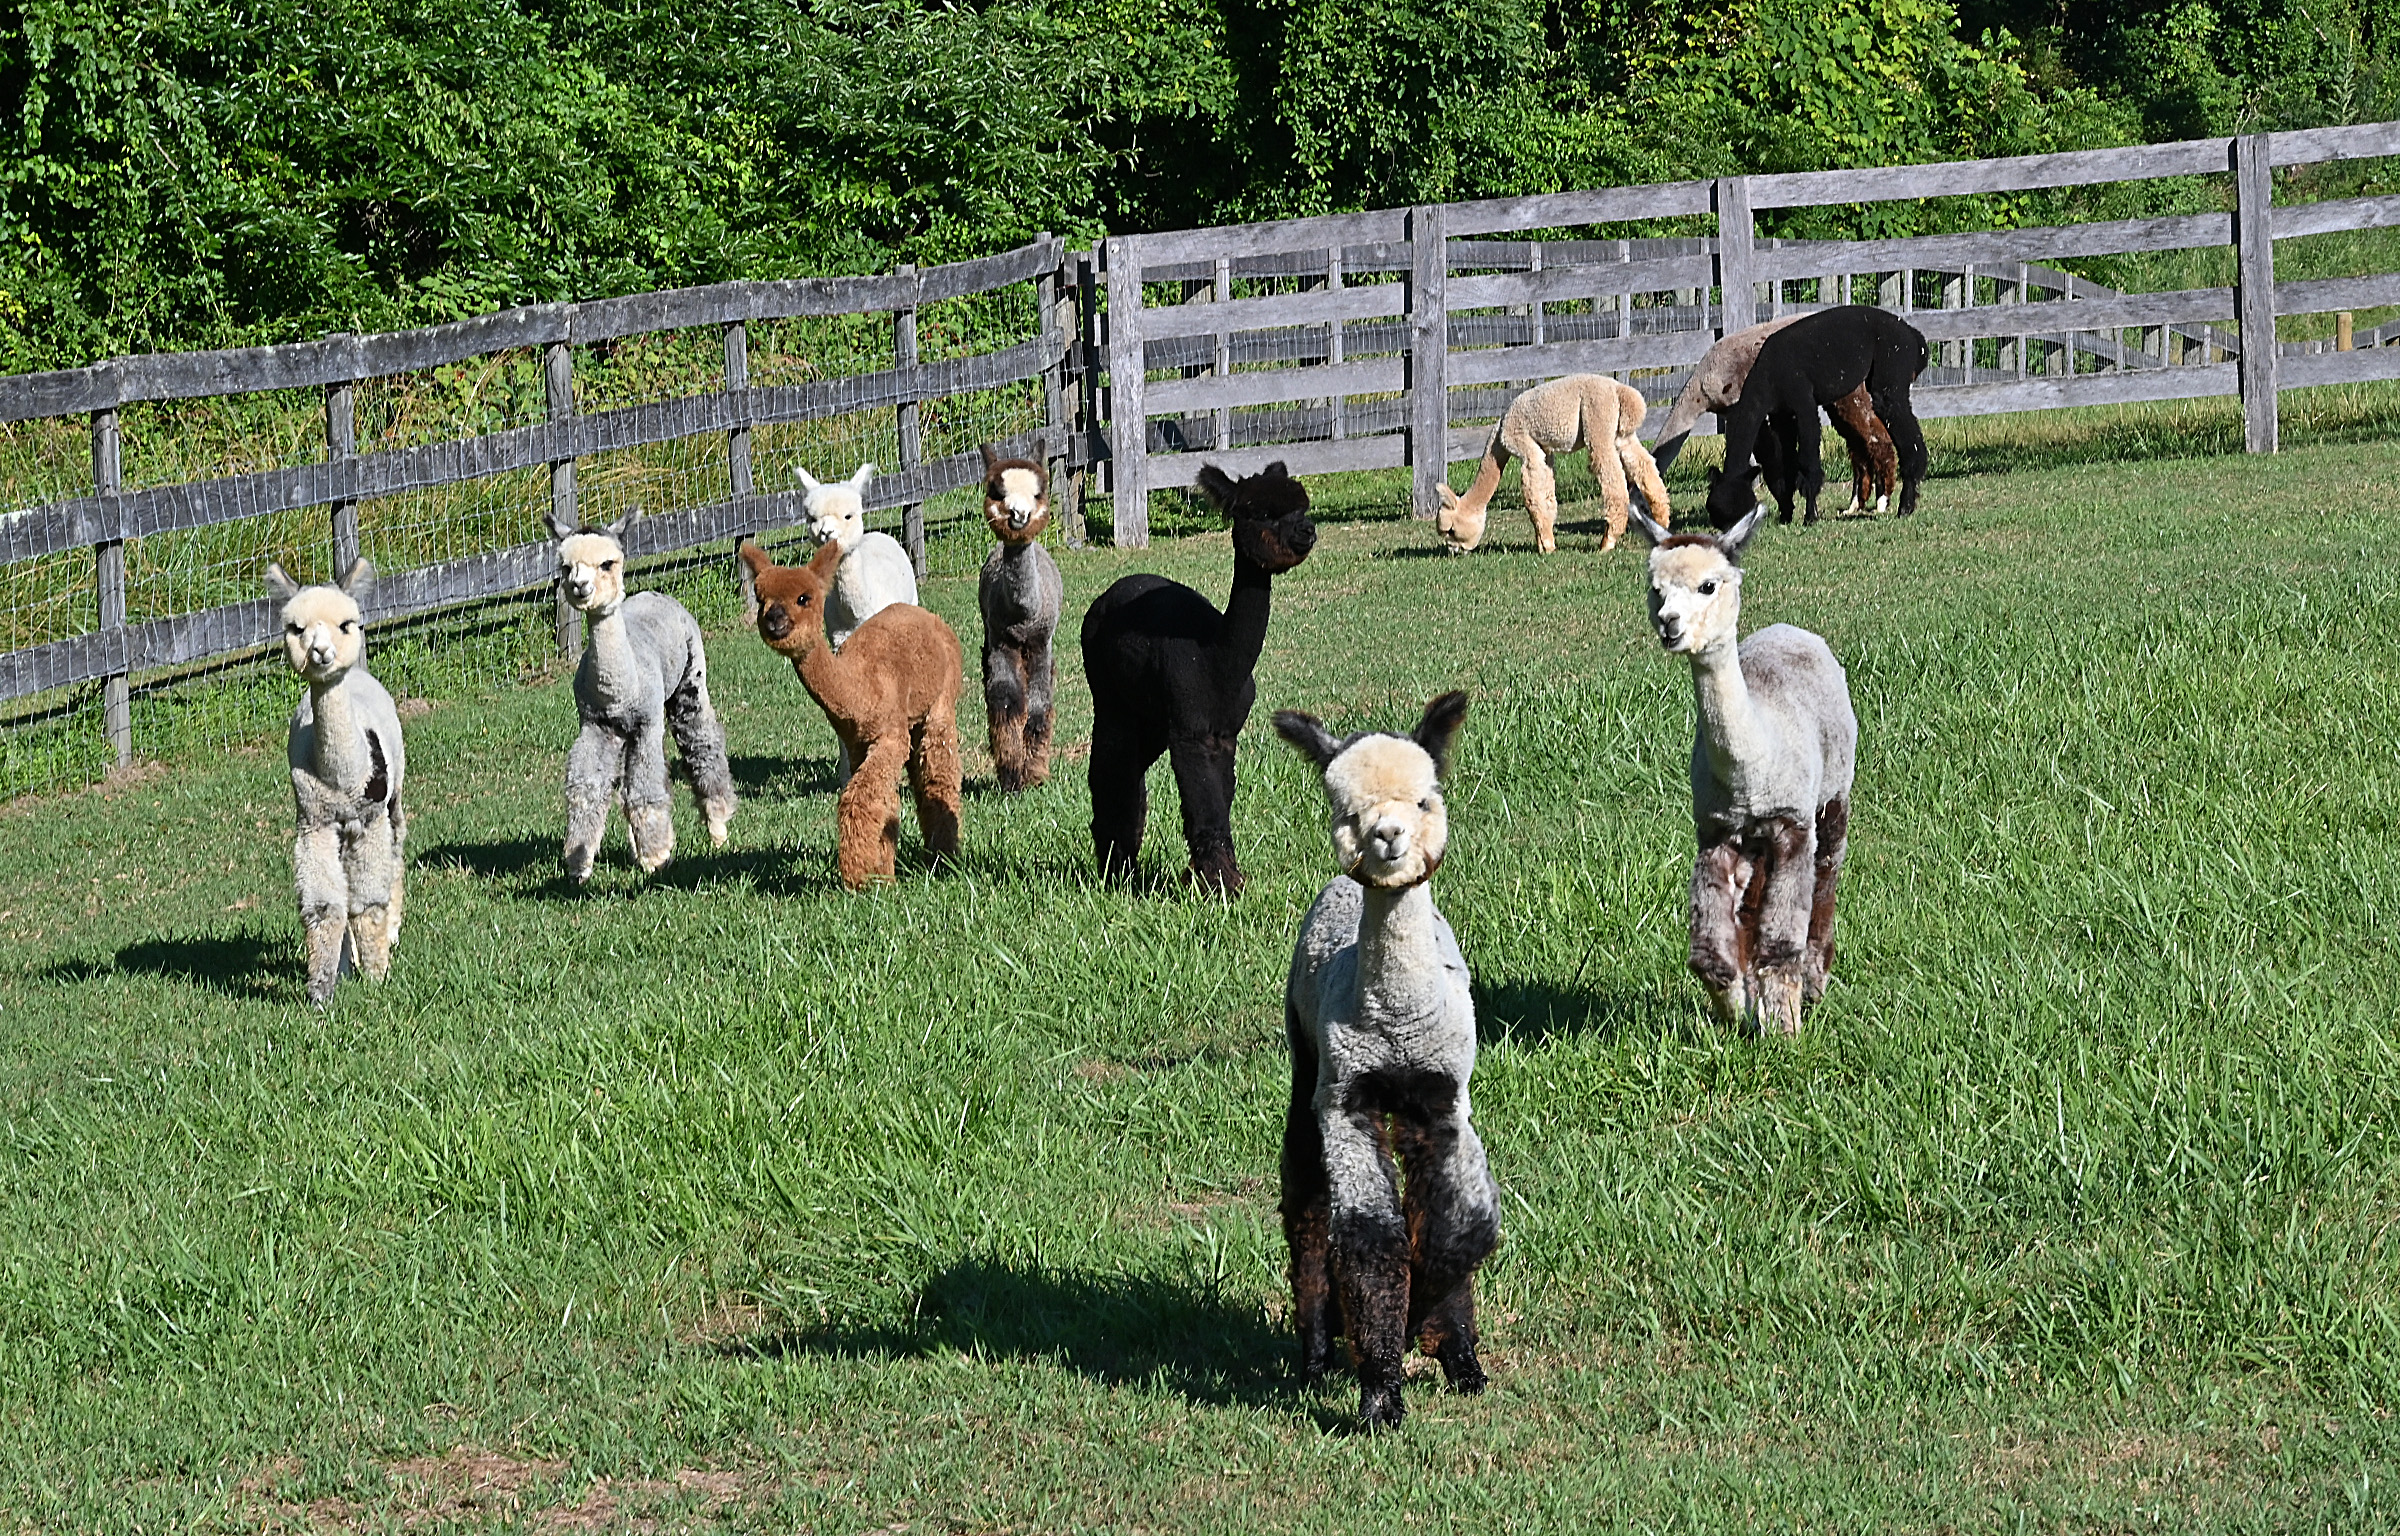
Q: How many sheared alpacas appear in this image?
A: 11